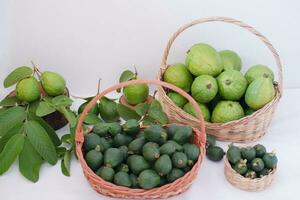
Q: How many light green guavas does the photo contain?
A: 13